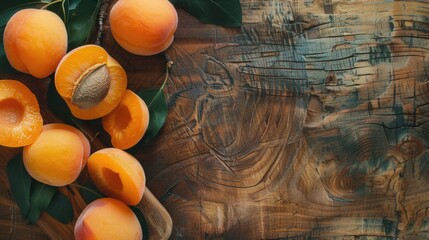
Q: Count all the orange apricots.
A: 8